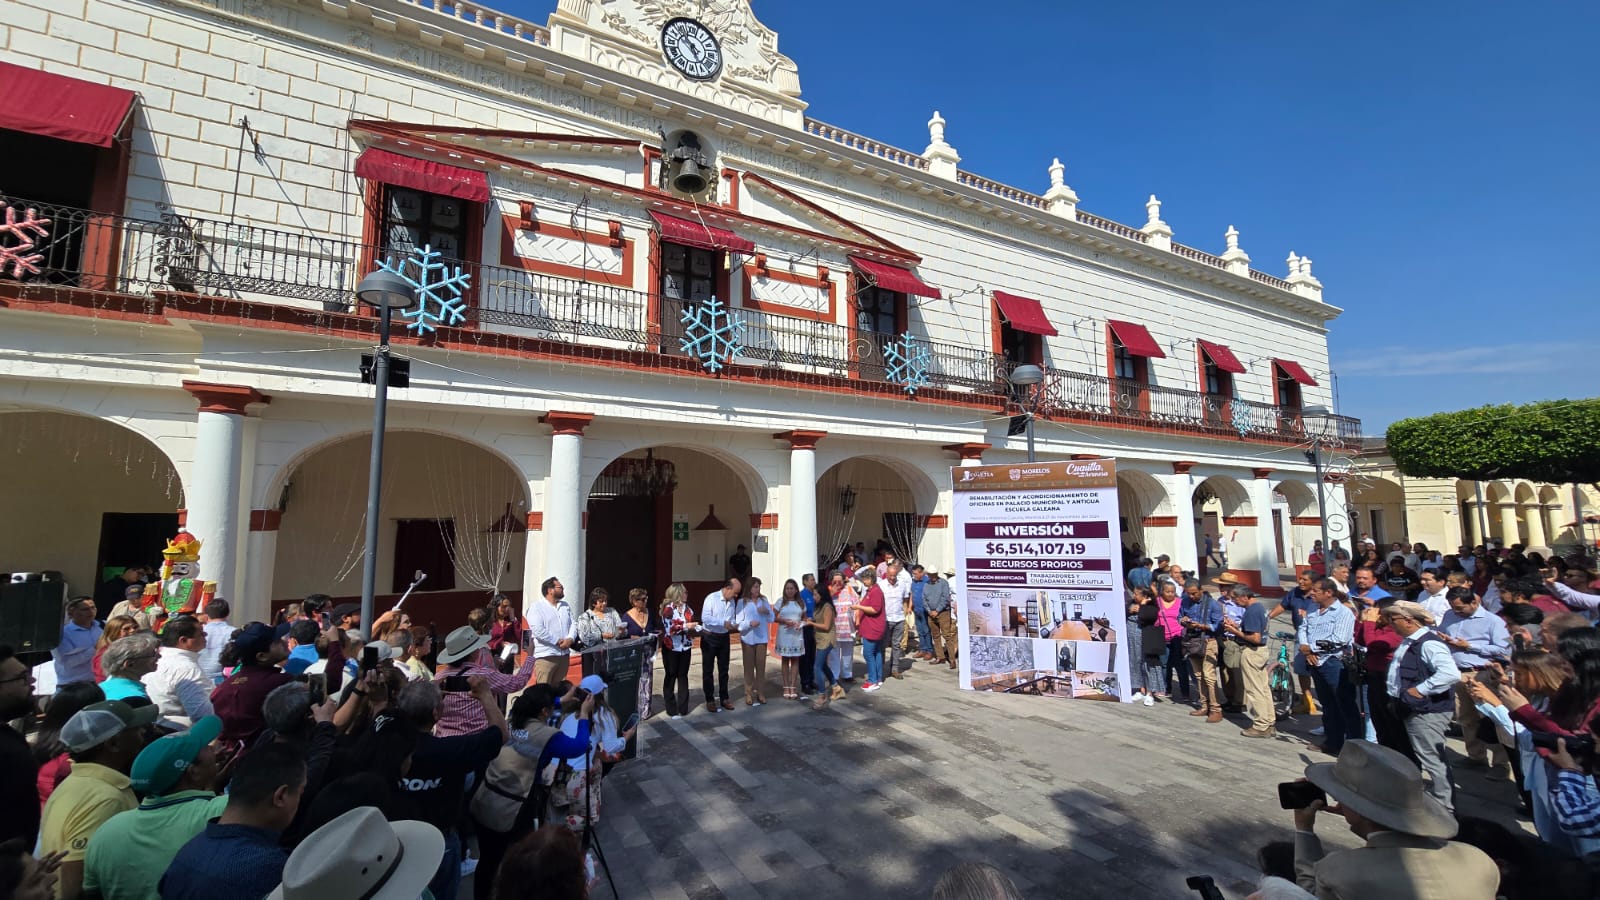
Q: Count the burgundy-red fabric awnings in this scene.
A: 8